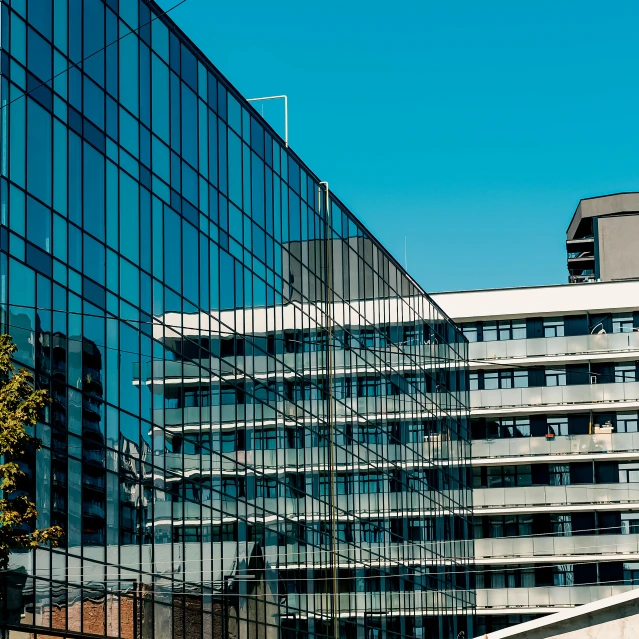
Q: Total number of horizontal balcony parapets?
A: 6